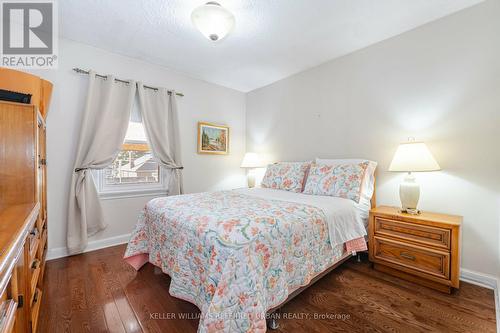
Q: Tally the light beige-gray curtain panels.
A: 2